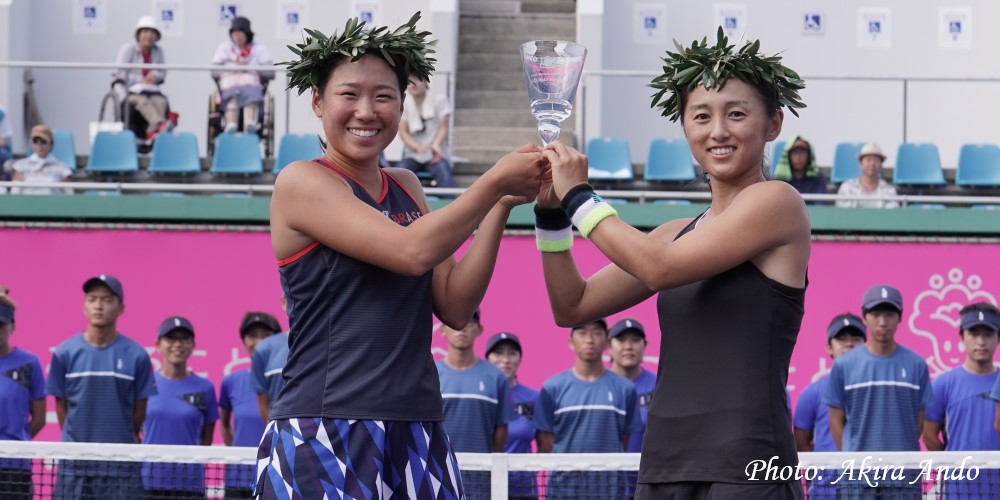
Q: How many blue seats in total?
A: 11